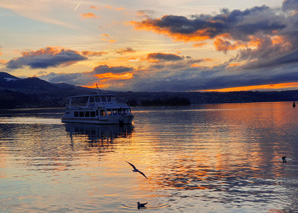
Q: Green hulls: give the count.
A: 0